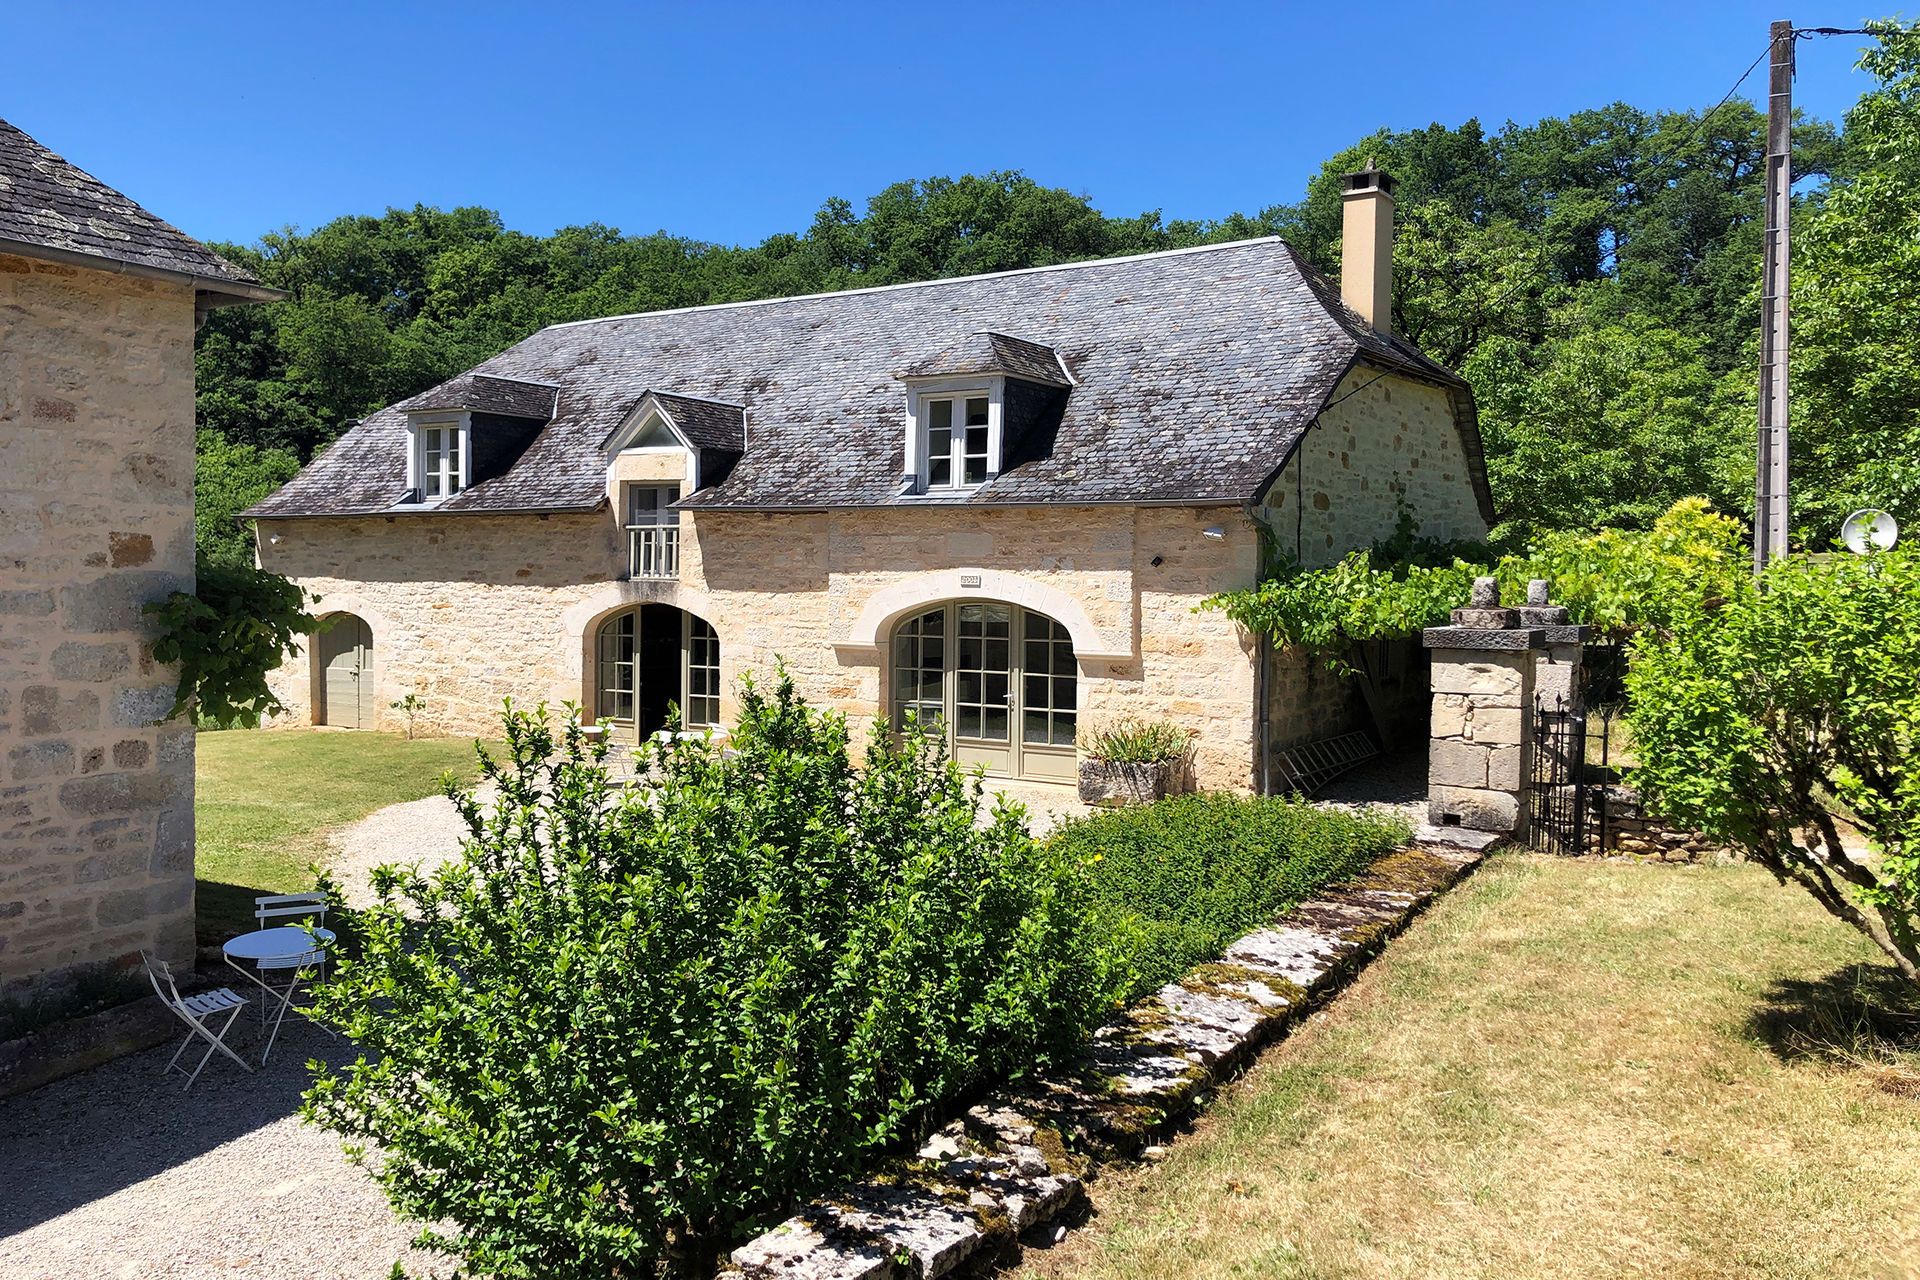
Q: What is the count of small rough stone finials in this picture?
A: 2